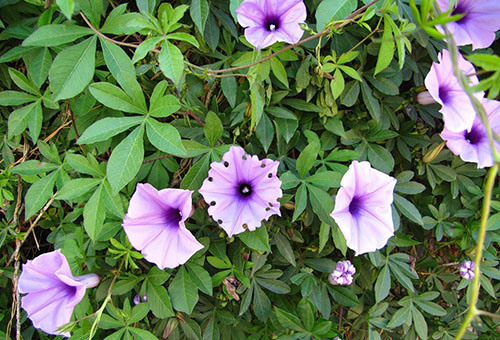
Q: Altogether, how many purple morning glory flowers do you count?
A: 8